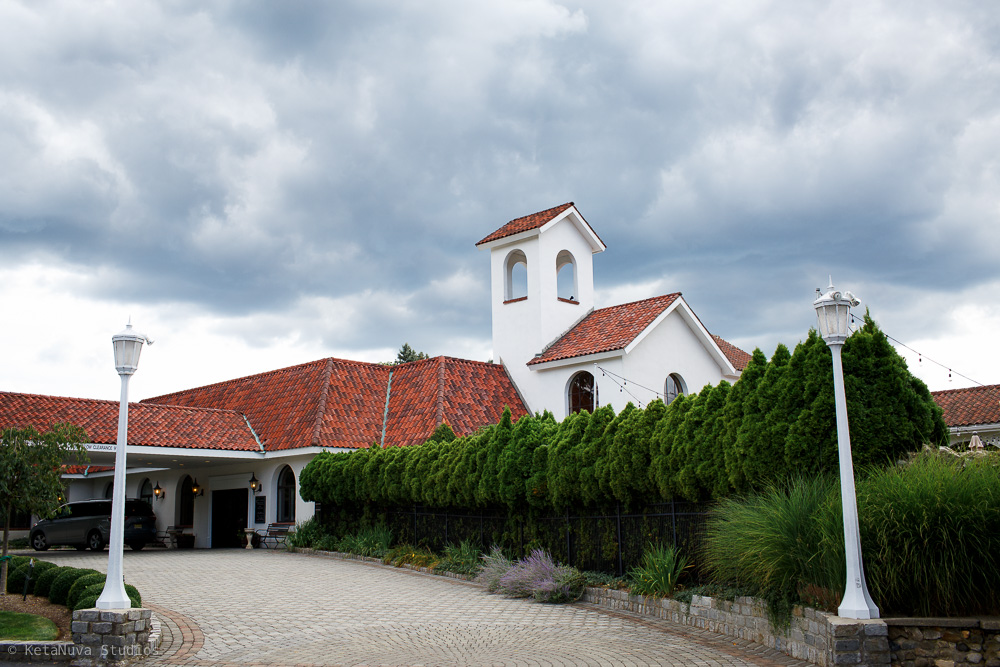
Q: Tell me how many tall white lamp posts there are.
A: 2